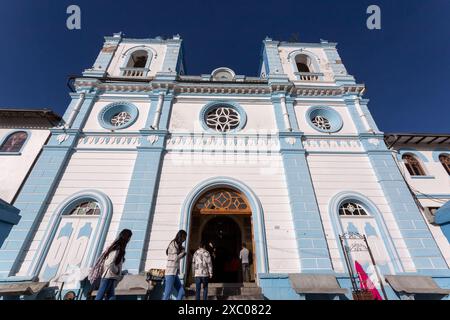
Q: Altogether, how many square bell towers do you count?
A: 2